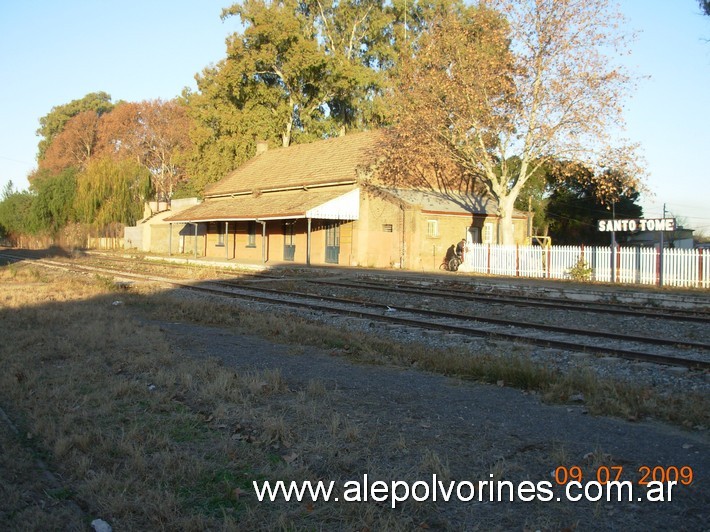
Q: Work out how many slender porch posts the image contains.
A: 5